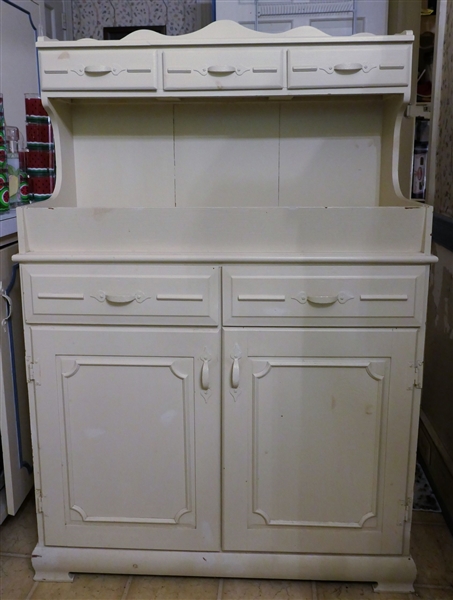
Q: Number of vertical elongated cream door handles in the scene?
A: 2